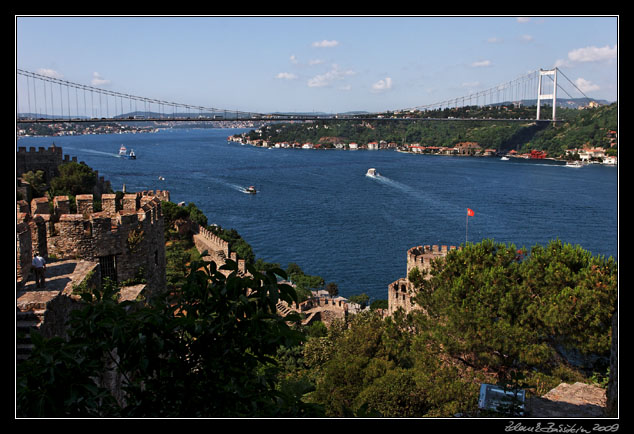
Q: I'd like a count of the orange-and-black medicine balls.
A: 0